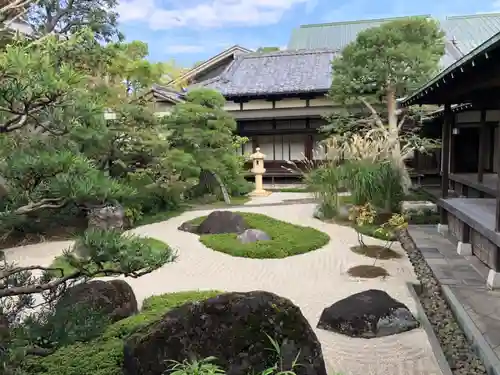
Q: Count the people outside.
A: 0